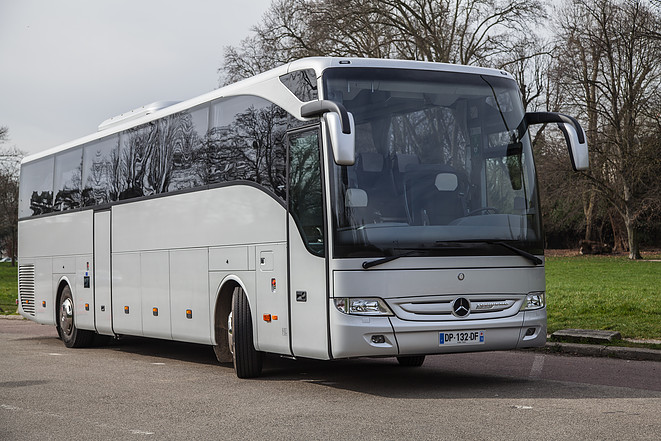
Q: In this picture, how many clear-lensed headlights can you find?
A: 2